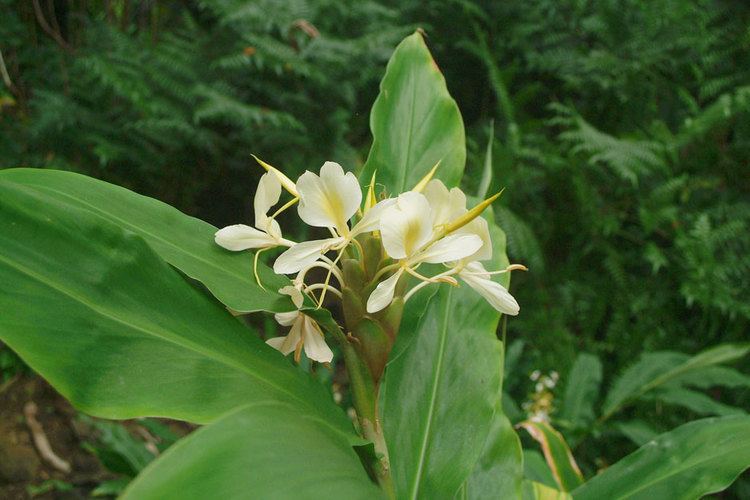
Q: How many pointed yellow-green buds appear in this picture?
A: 4